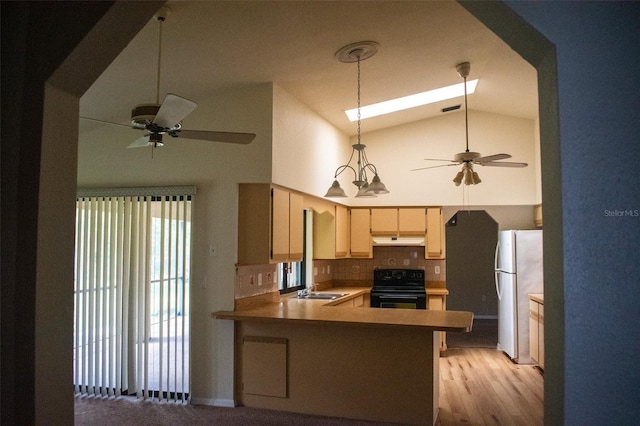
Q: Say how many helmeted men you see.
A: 0